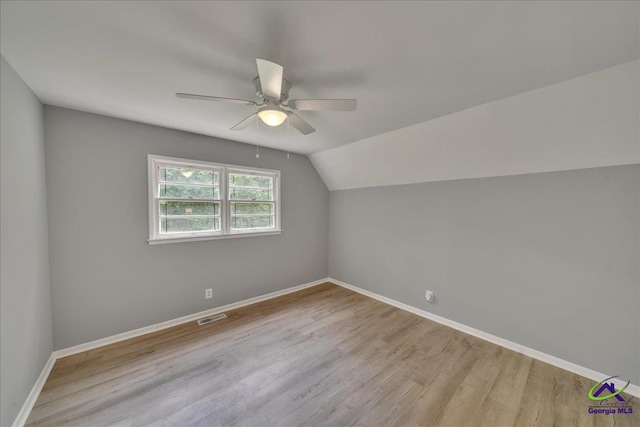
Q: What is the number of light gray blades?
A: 5